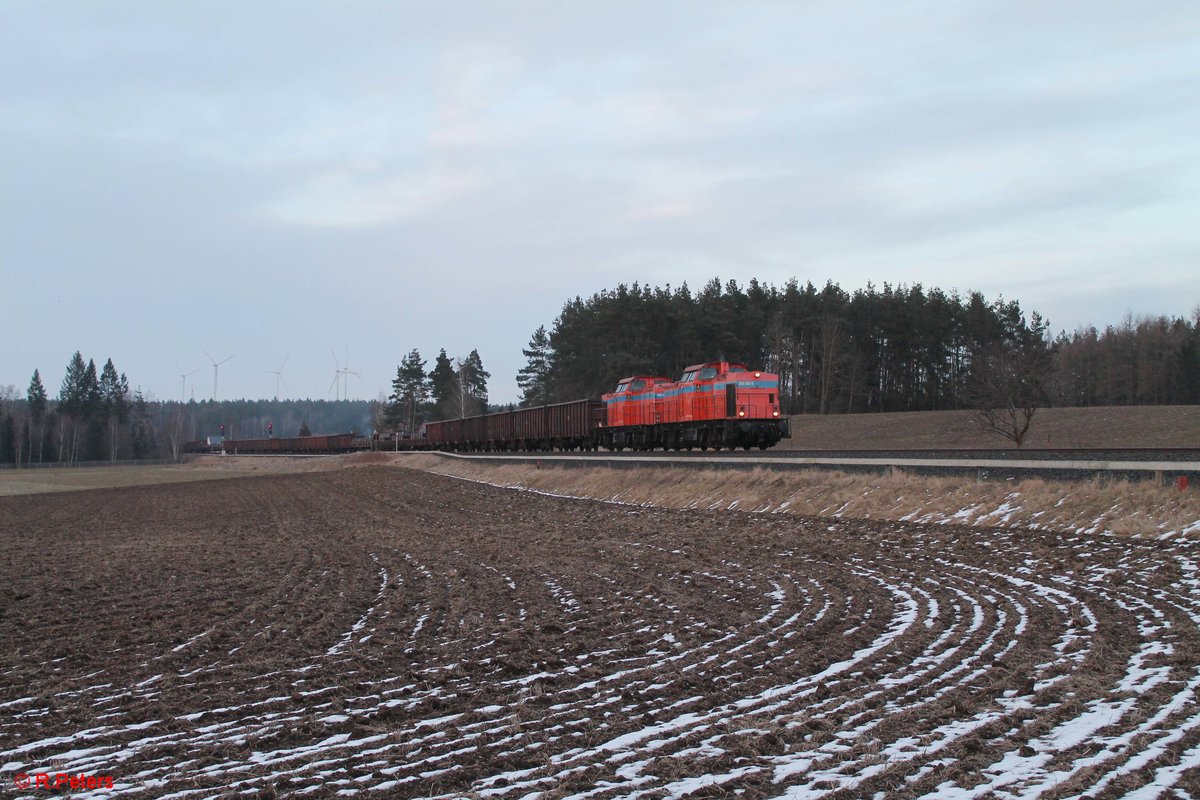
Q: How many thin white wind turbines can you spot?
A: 5